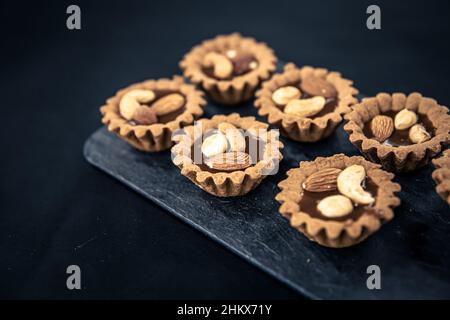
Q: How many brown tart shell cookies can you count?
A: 7